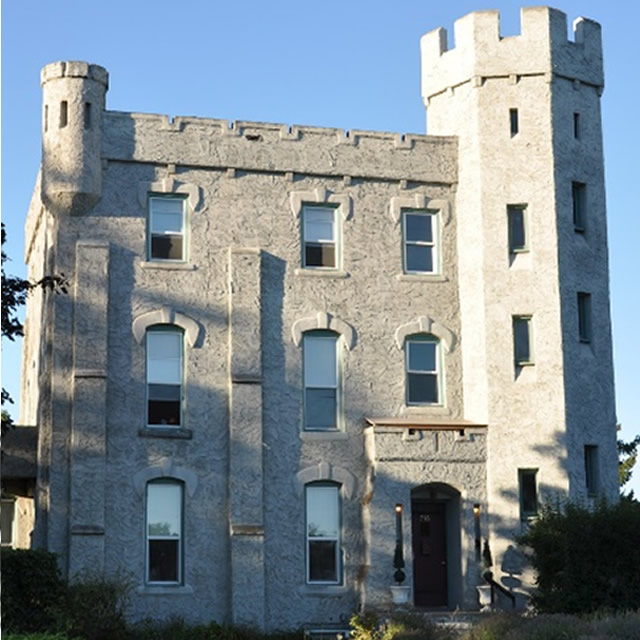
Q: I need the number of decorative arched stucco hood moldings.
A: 8